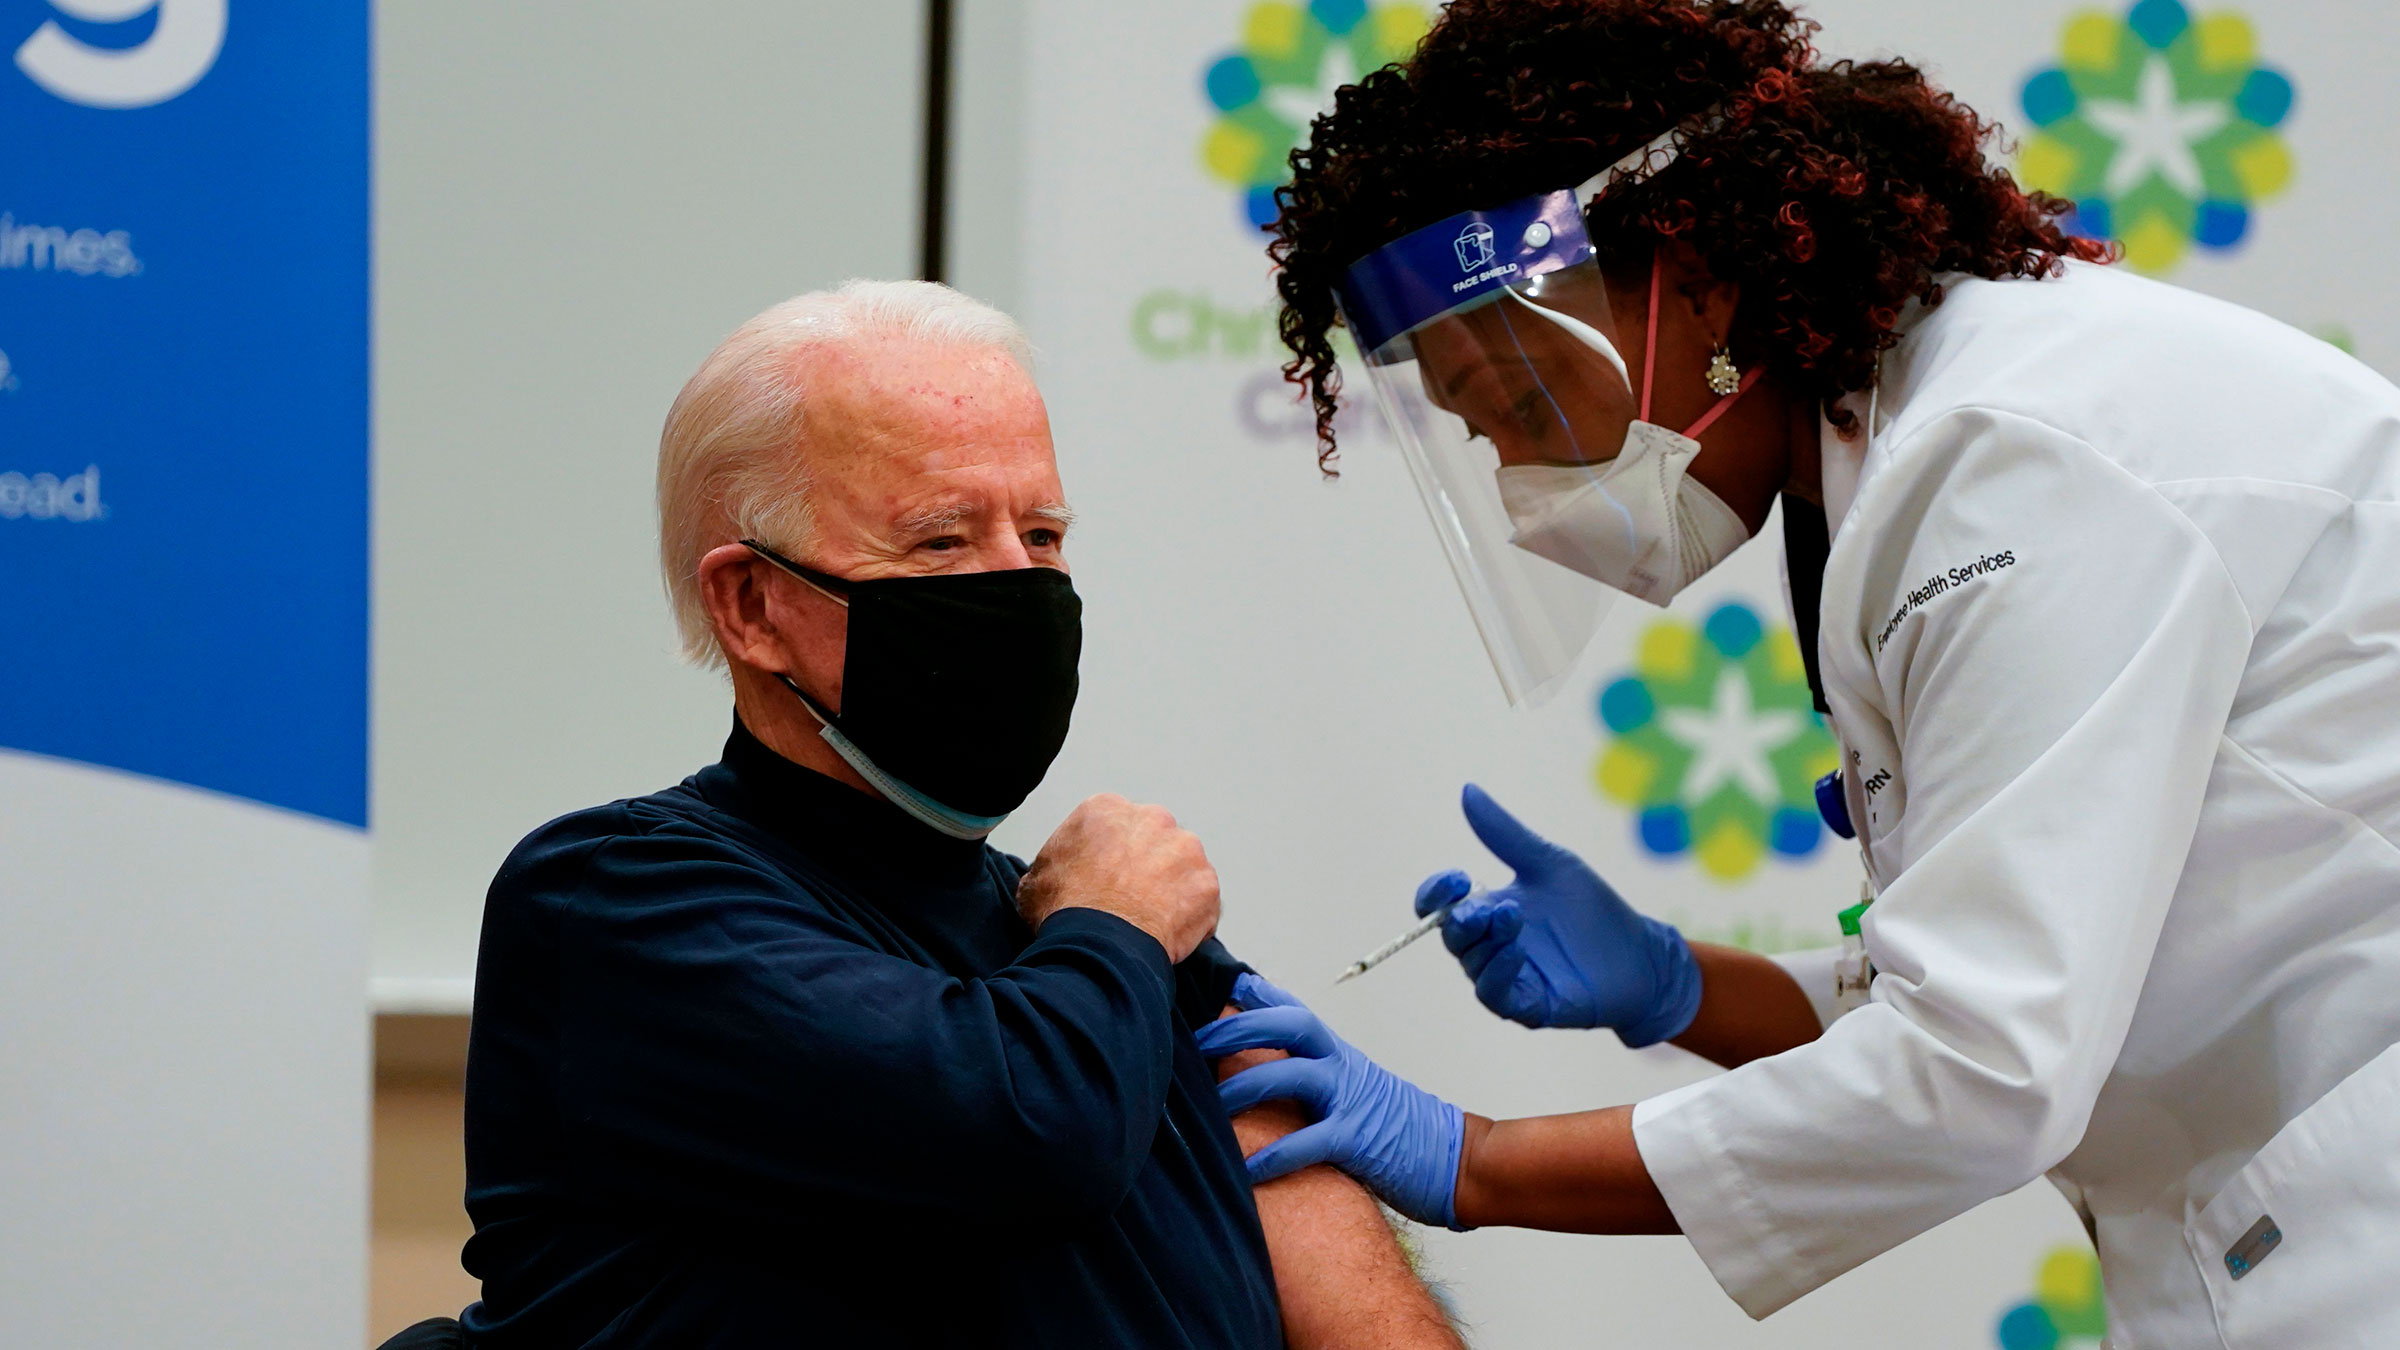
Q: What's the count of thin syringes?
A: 1